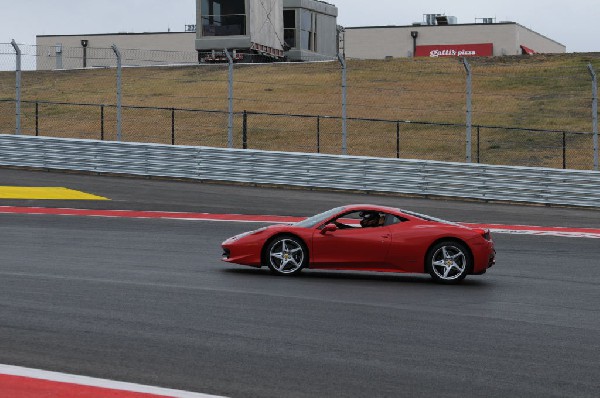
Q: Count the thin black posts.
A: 8